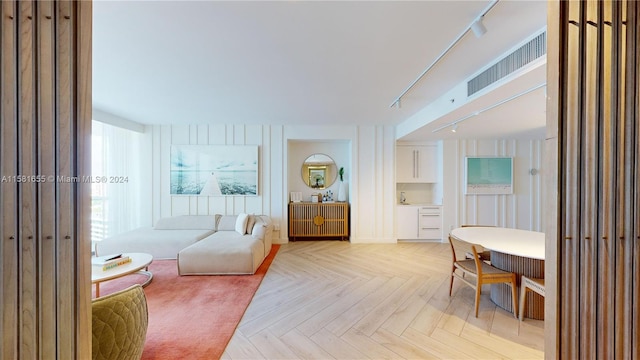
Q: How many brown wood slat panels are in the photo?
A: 2